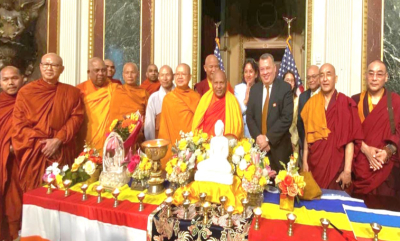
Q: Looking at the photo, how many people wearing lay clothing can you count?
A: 4